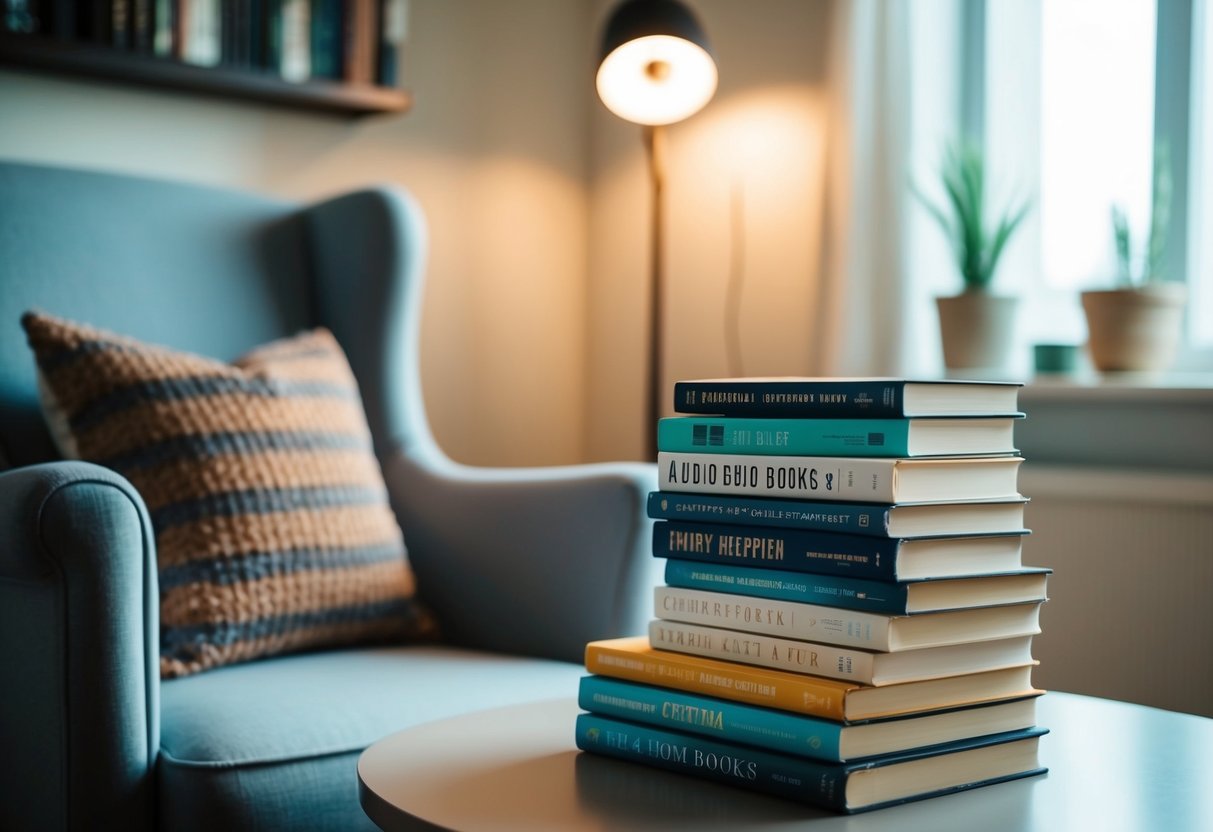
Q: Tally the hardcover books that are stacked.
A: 11